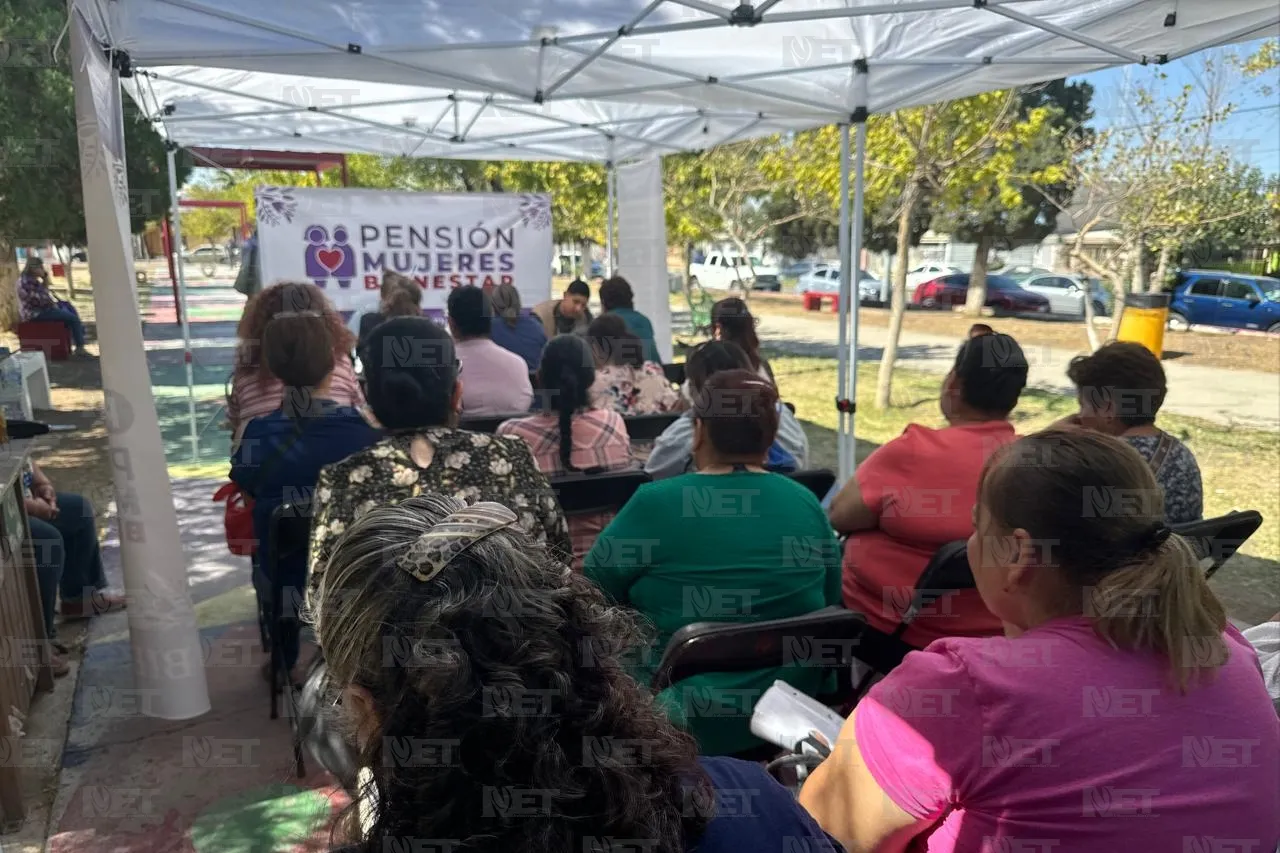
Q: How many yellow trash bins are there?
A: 1